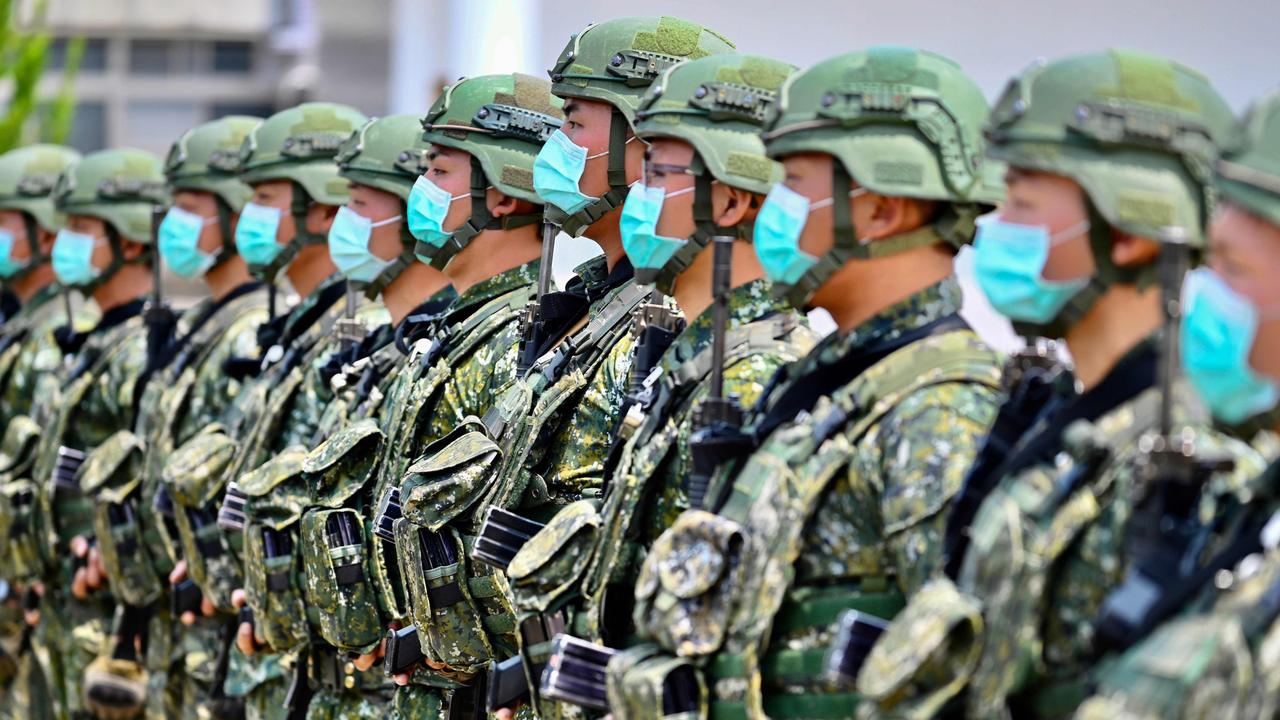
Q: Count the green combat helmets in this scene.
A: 11